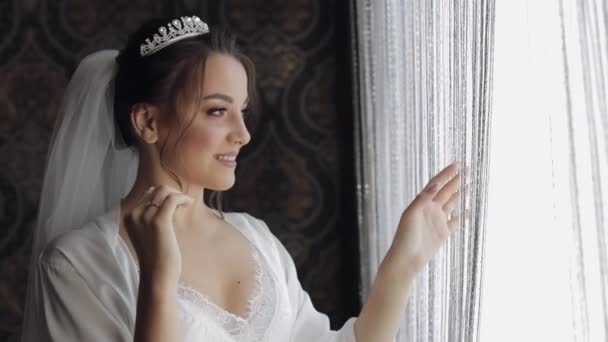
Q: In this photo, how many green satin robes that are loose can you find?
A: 0